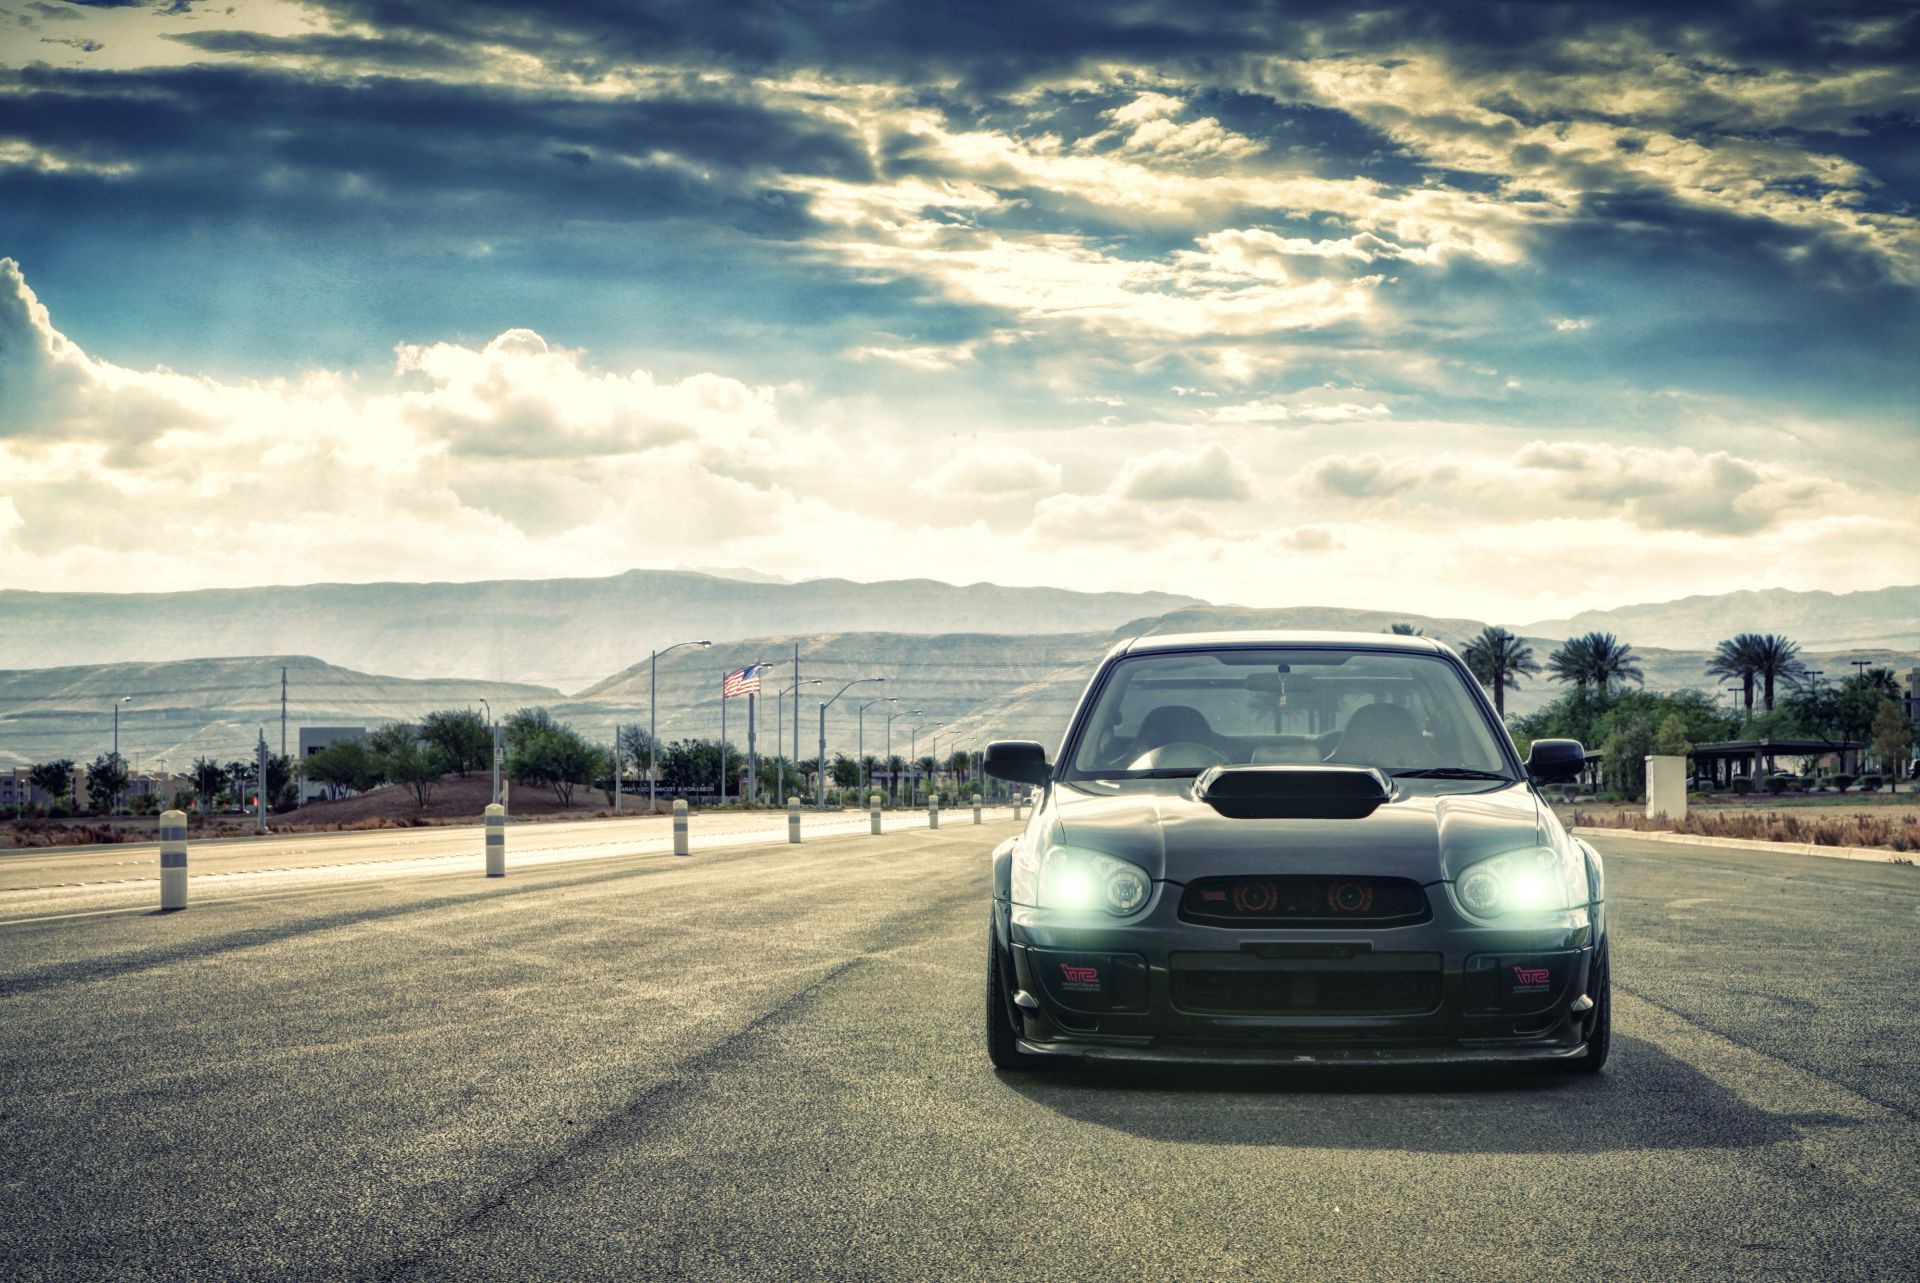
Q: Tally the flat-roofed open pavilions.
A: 1